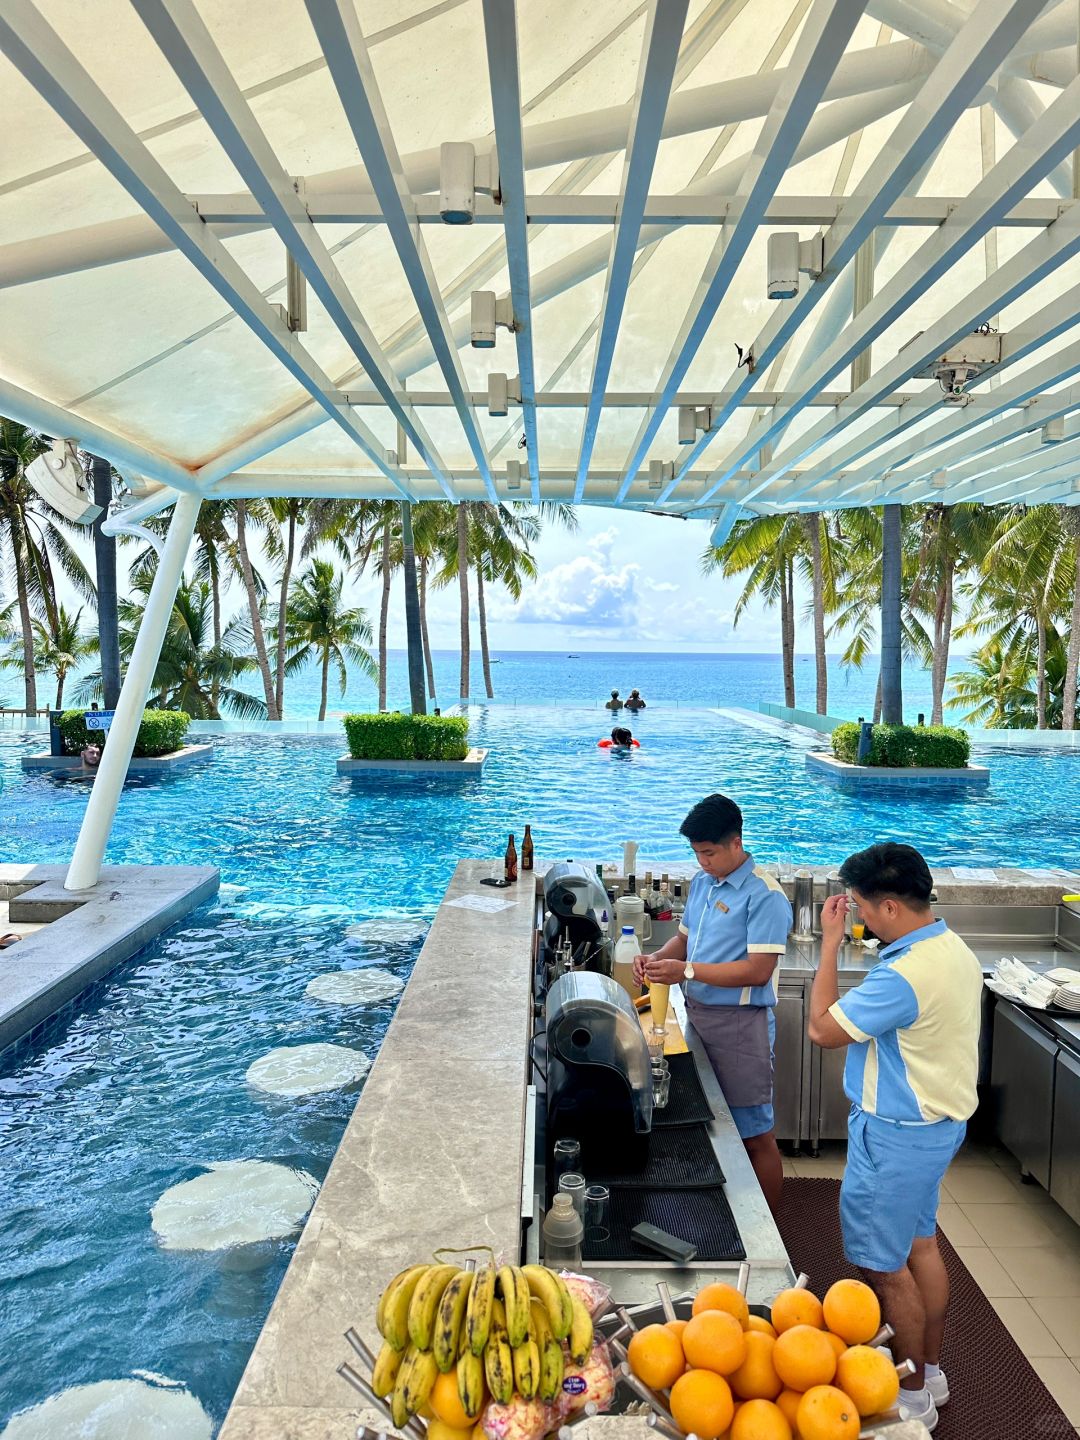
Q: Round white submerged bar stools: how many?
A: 5